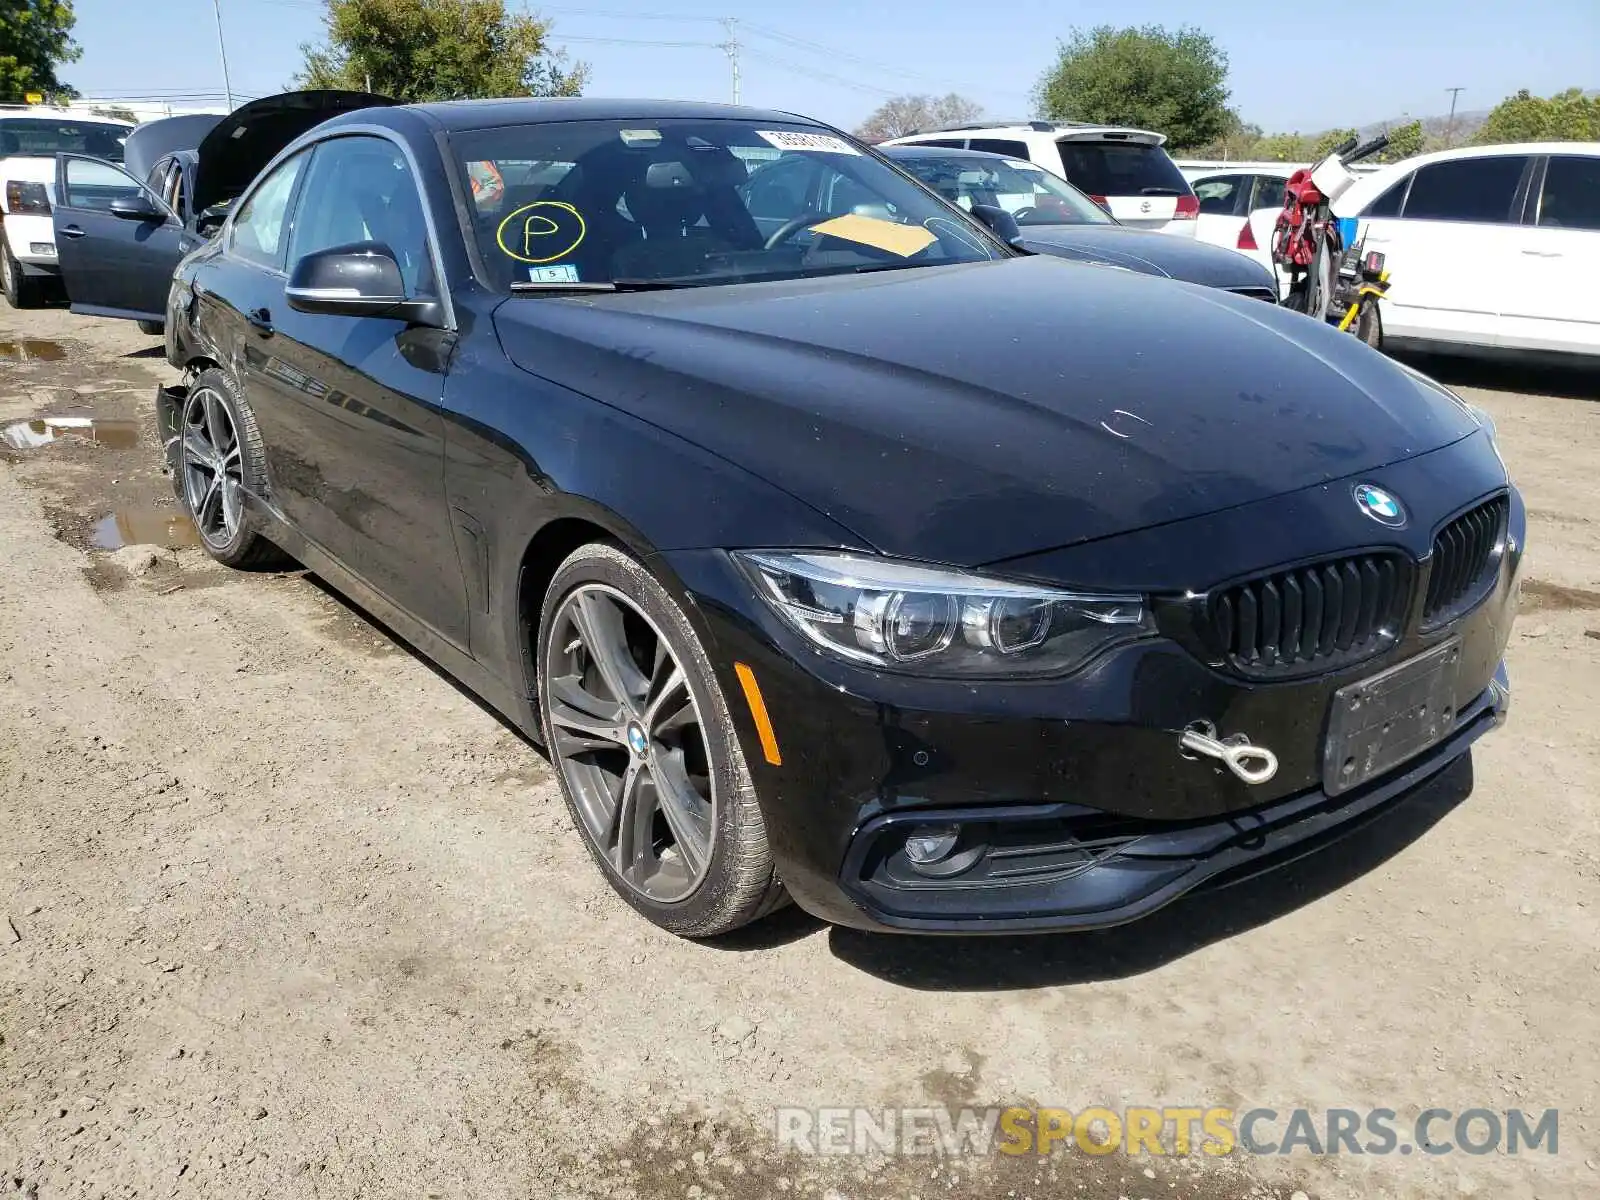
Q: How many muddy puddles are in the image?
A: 3